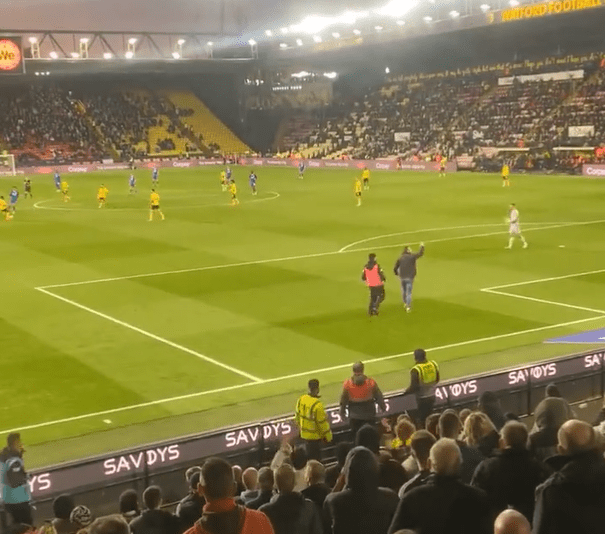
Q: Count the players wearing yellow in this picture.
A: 10